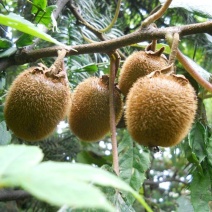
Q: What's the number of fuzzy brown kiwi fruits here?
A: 4